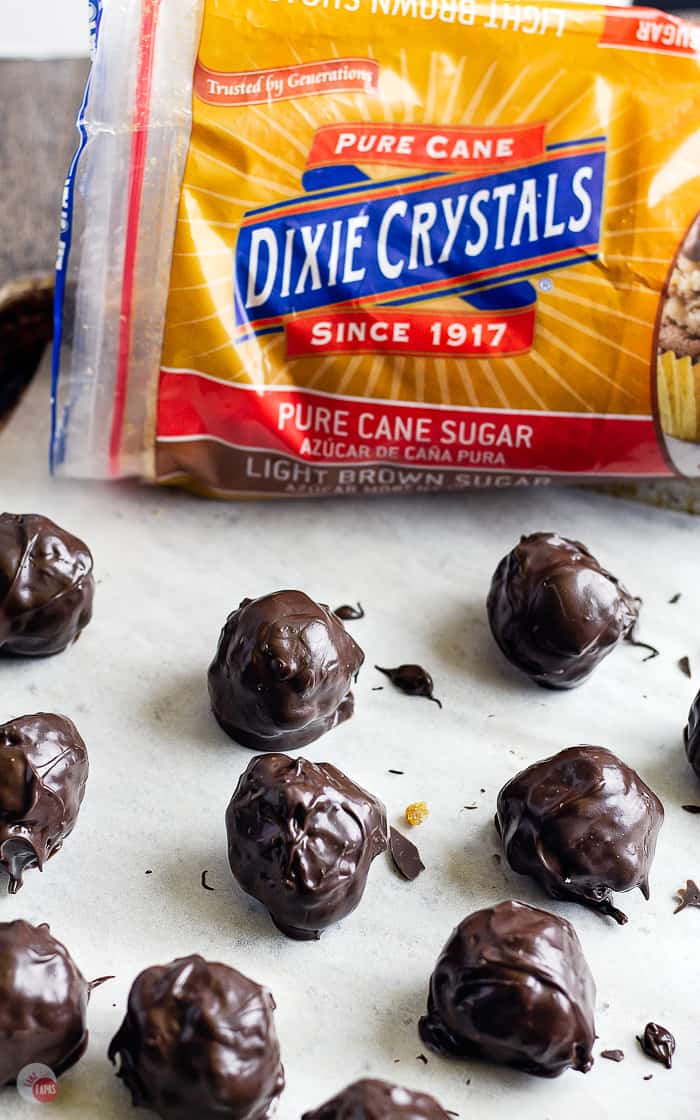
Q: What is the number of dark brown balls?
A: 11